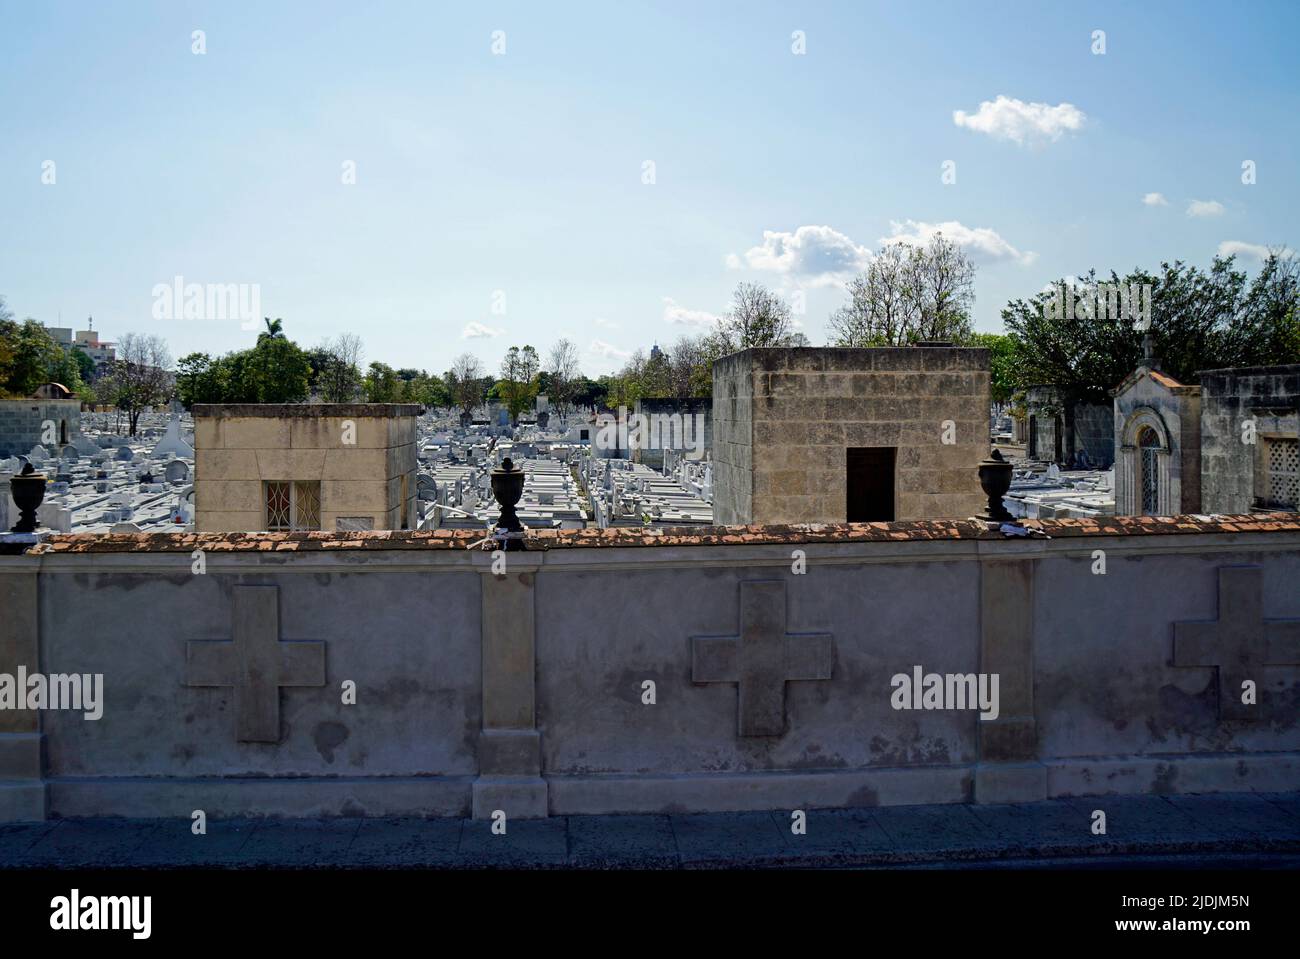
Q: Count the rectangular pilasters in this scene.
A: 3